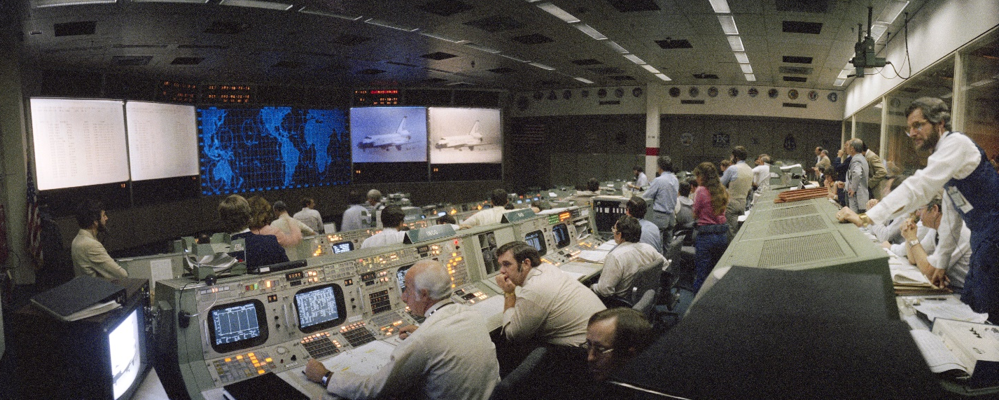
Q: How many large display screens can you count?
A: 5